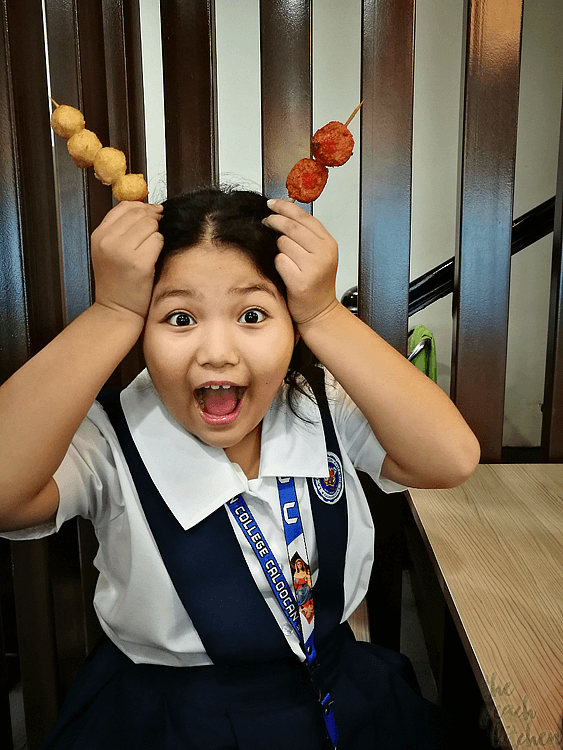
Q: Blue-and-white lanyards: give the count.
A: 1